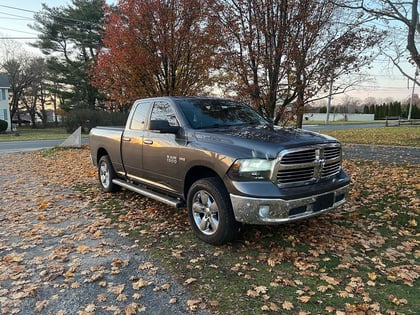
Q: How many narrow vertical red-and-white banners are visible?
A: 0